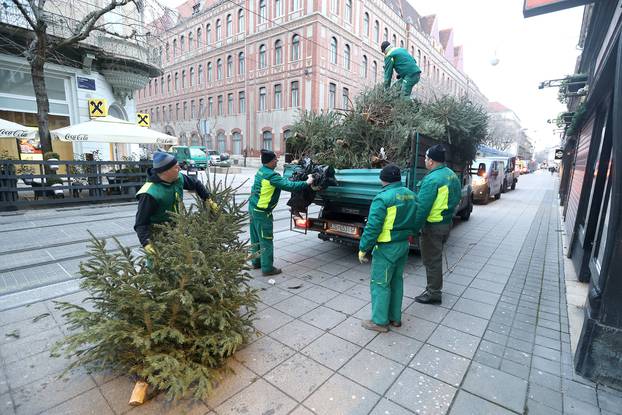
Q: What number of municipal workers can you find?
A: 5